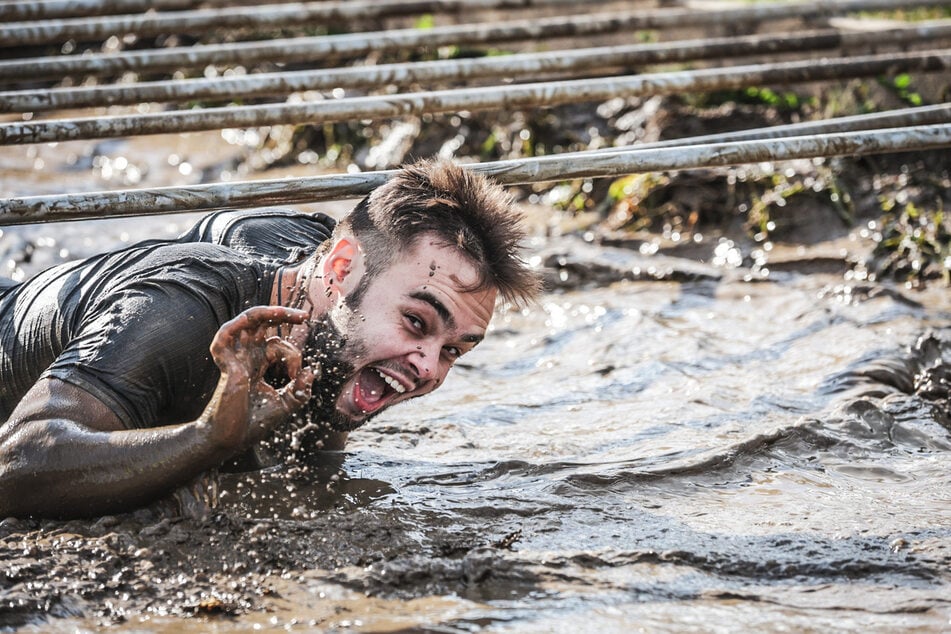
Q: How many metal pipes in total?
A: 7